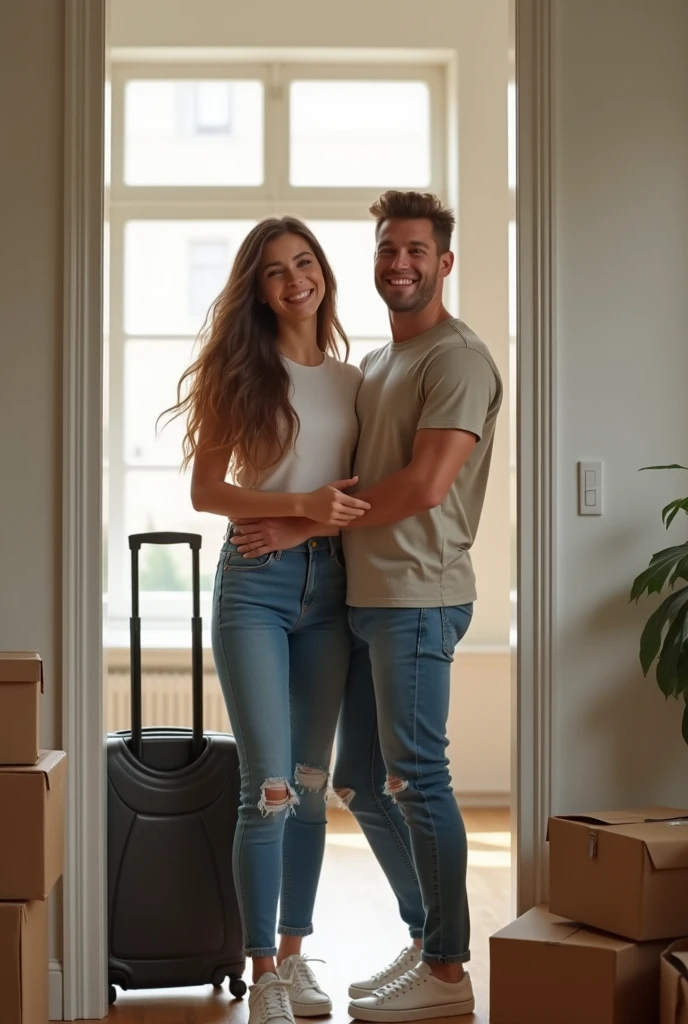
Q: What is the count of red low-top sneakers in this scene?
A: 0